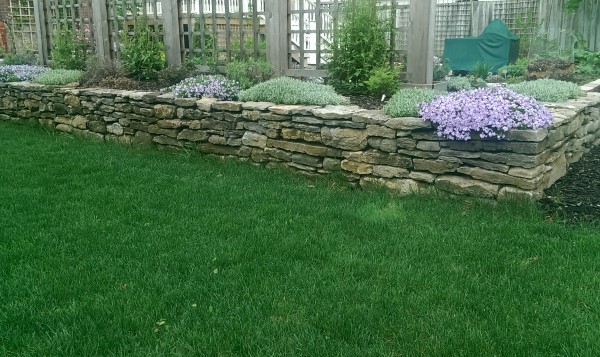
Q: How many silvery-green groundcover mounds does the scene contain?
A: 4